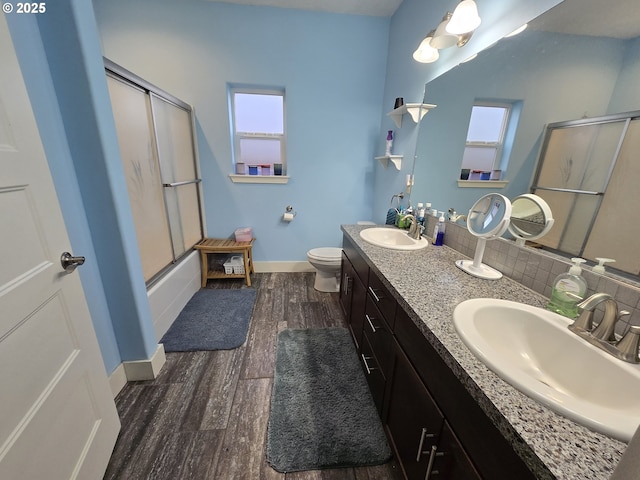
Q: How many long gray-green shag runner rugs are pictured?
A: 1